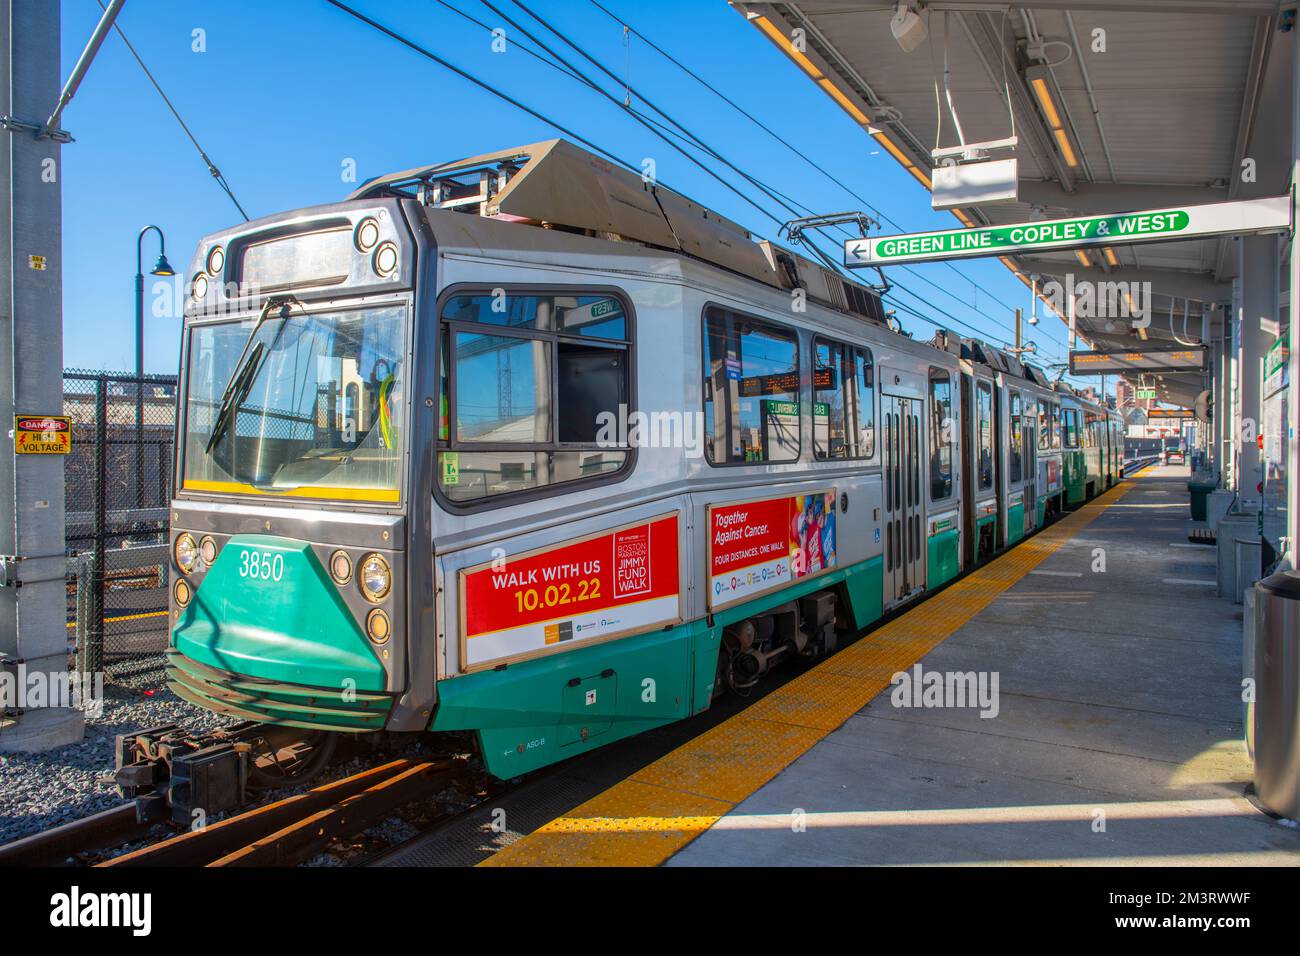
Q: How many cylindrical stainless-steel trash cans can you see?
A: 1